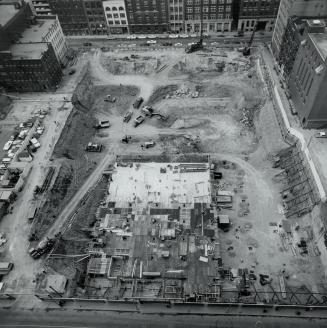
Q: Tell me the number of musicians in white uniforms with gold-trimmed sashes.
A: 0